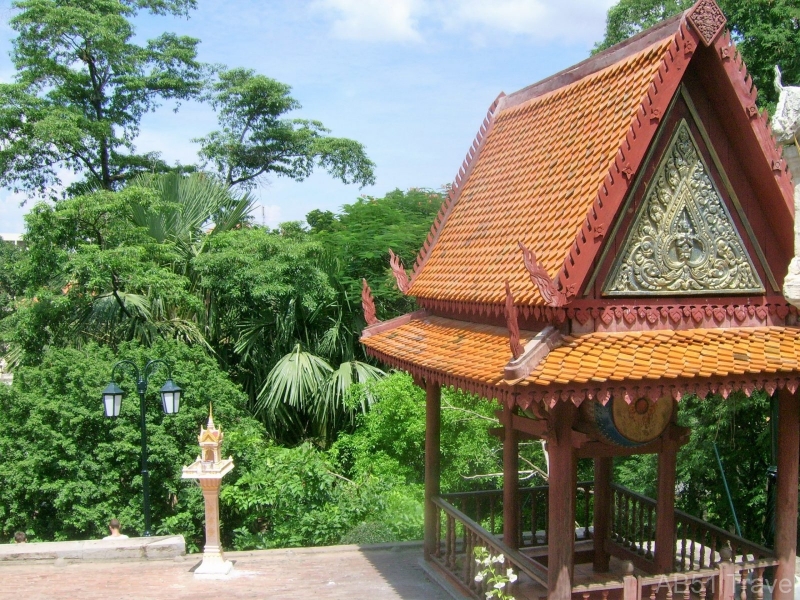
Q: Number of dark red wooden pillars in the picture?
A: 6